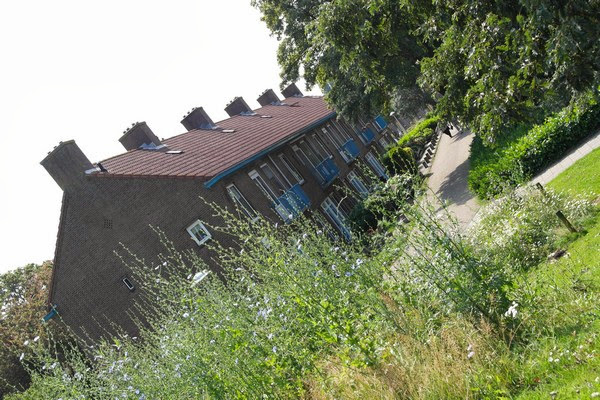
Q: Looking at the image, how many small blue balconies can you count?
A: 5